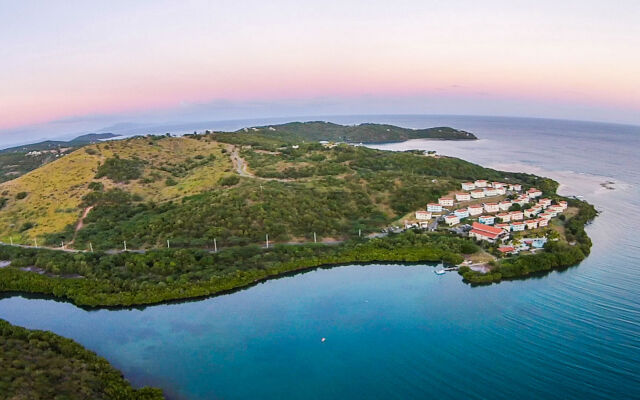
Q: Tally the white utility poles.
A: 10